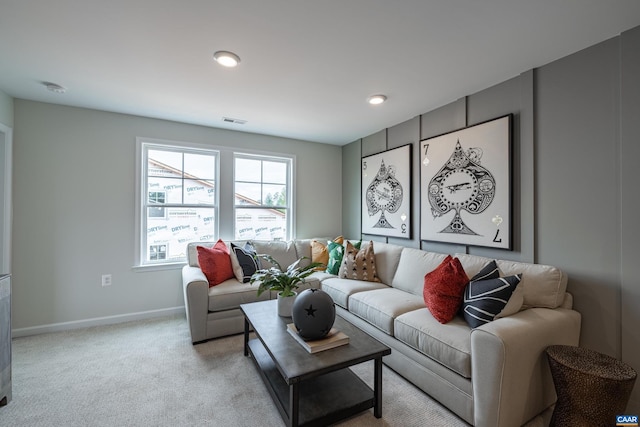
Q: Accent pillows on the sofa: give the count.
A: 7